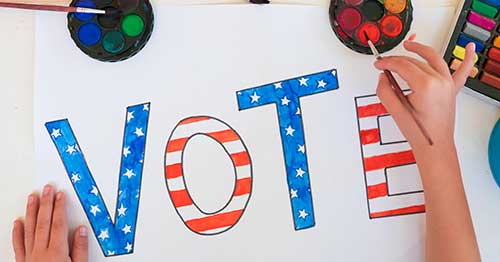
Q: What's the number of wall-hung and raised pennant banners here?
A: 0